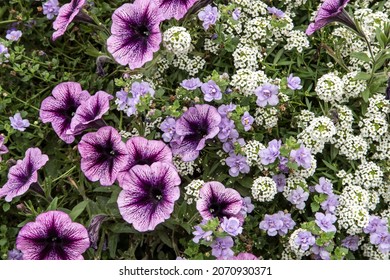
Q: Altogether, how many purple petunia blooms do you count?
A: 13